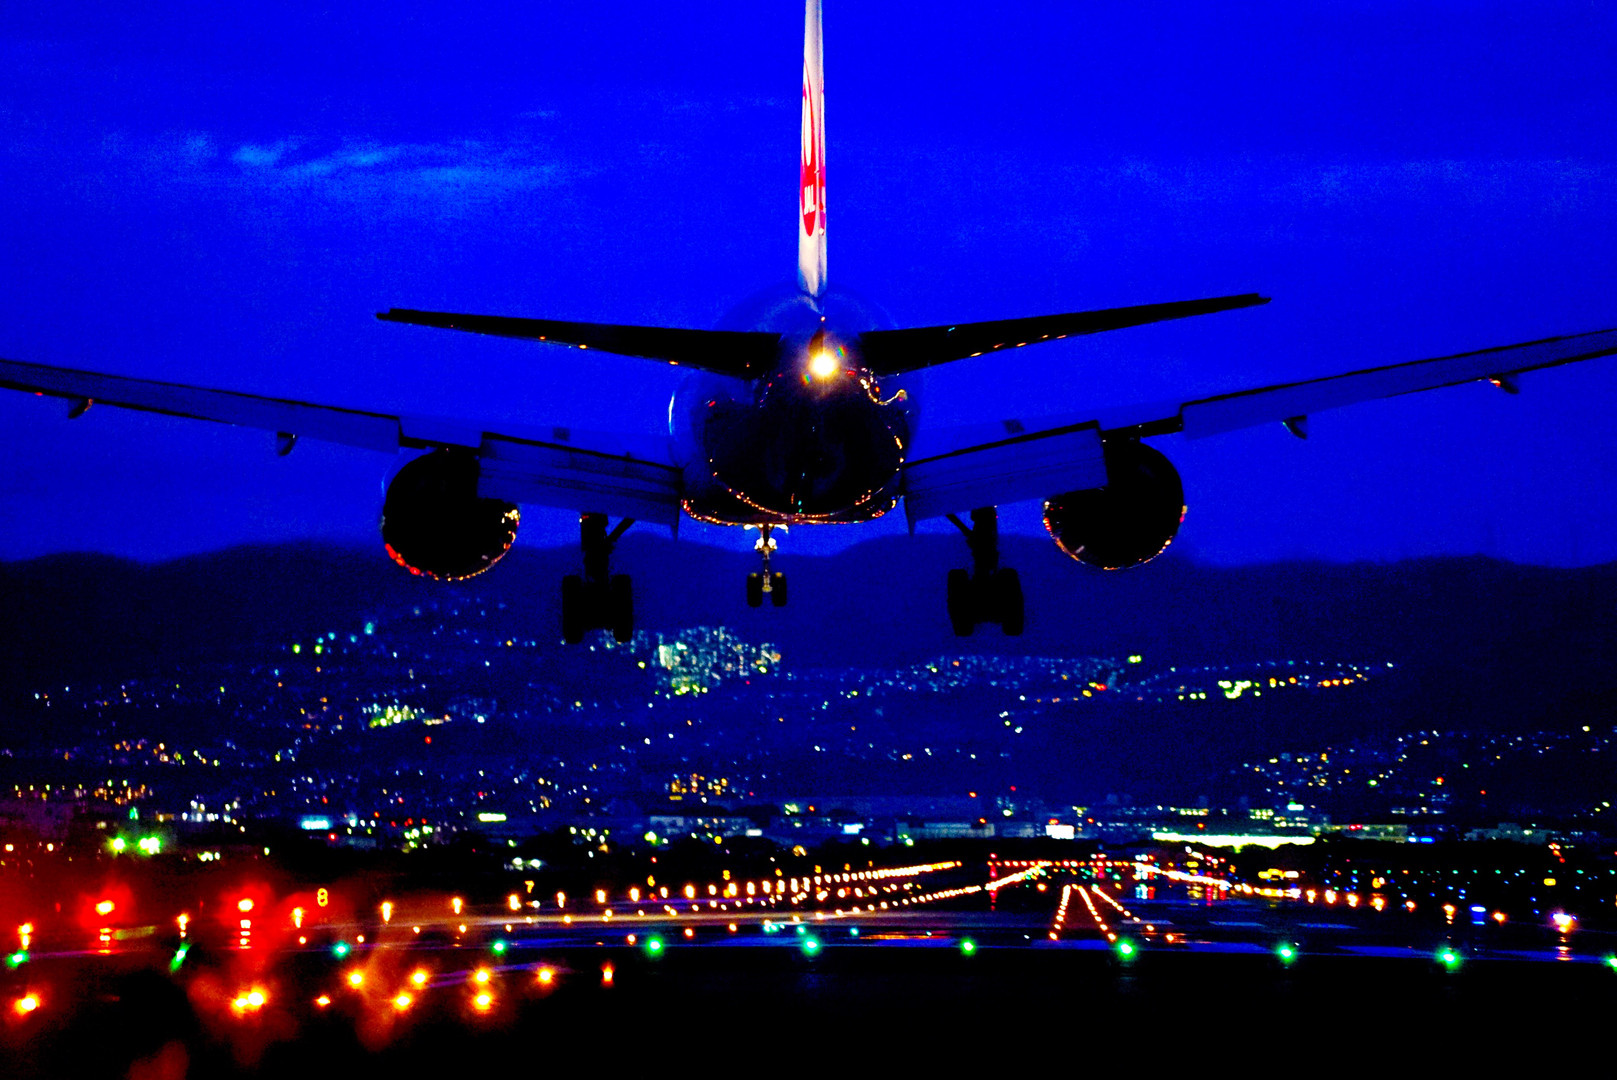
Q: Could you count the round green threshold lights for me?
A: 11